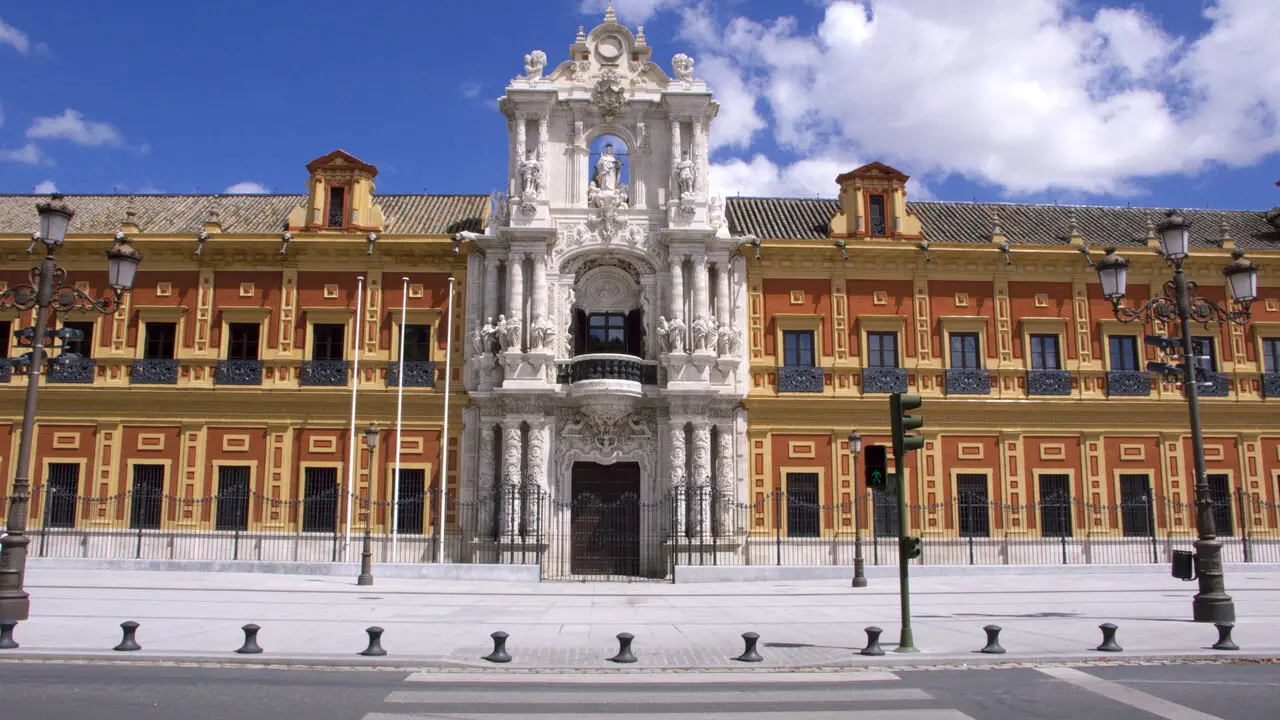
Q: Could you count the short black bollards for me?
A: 11